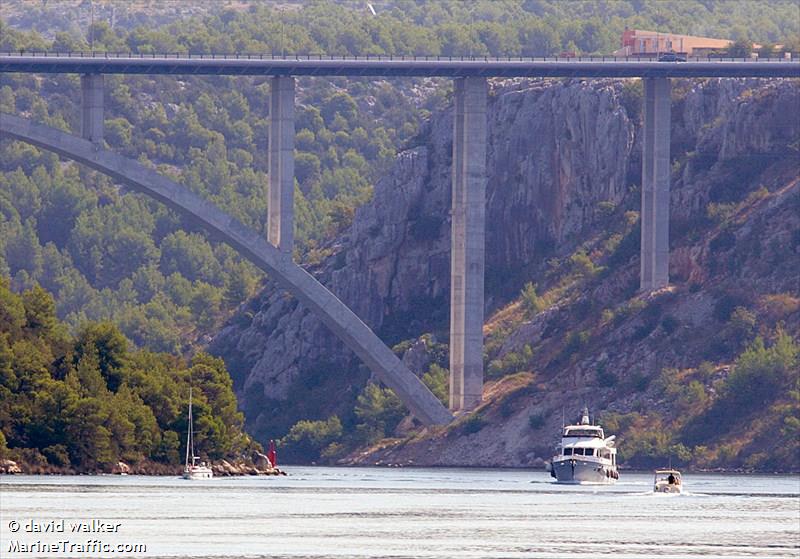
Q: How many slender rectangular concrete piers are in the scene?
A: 4